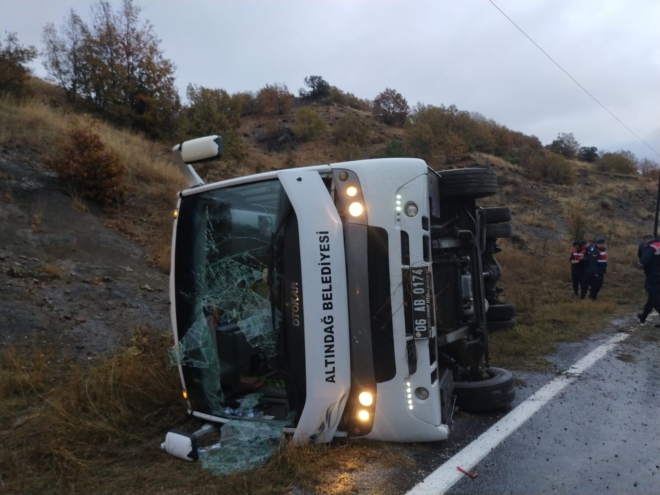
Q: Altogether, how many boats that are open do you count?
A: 0